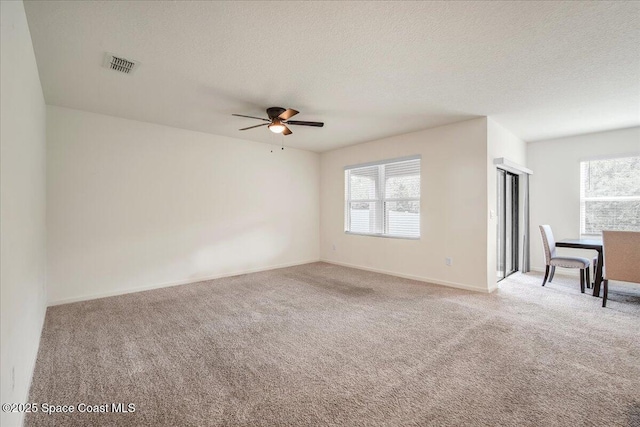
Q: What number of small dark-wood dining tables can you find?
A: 1